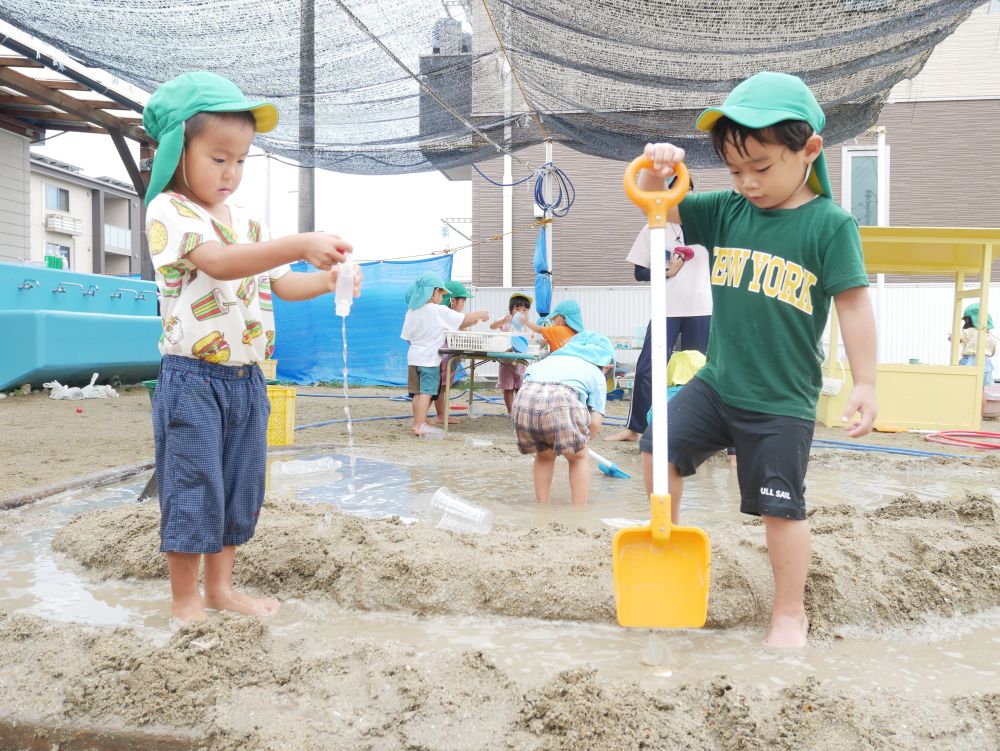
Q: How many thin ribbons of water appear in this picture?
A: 1